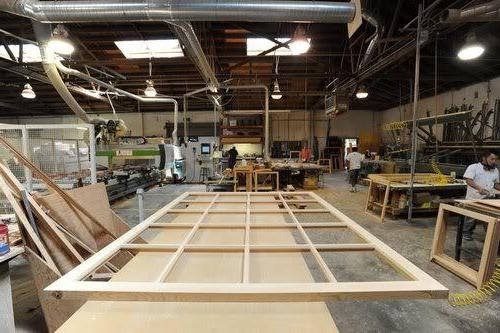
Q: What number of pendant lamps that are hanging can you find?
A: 7